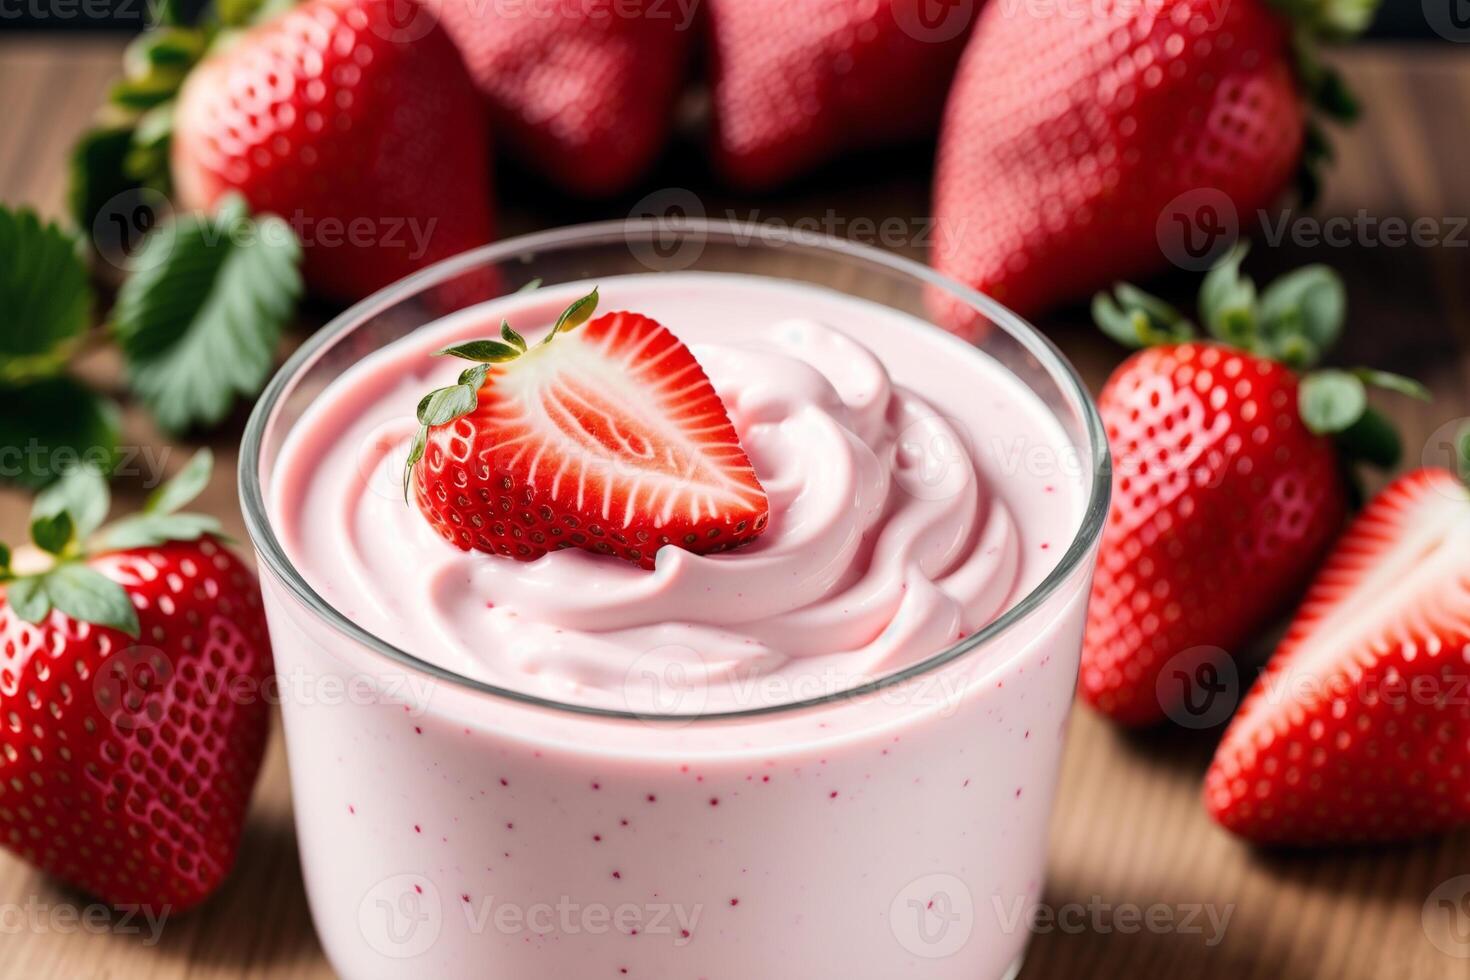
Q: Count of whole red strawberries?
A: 6